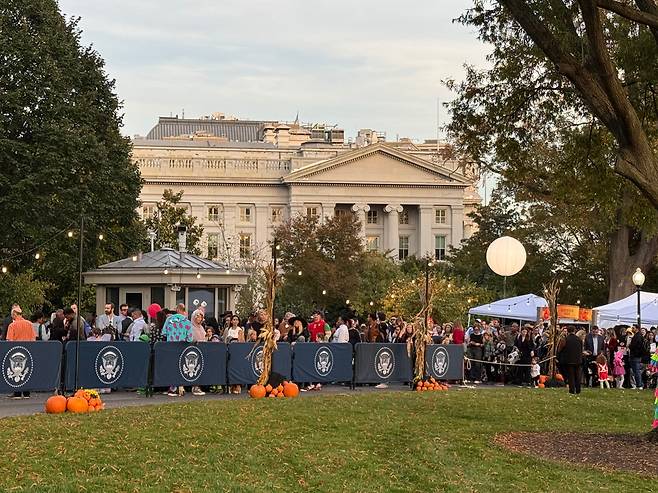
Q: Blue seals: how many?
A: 7